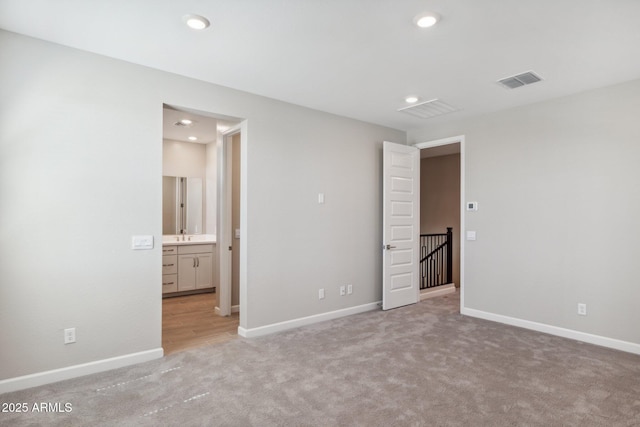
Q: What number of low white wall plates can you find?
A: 5